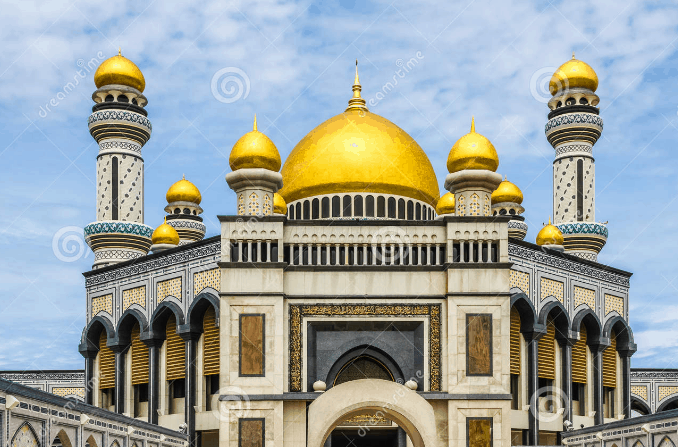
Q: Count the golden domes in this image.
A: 11